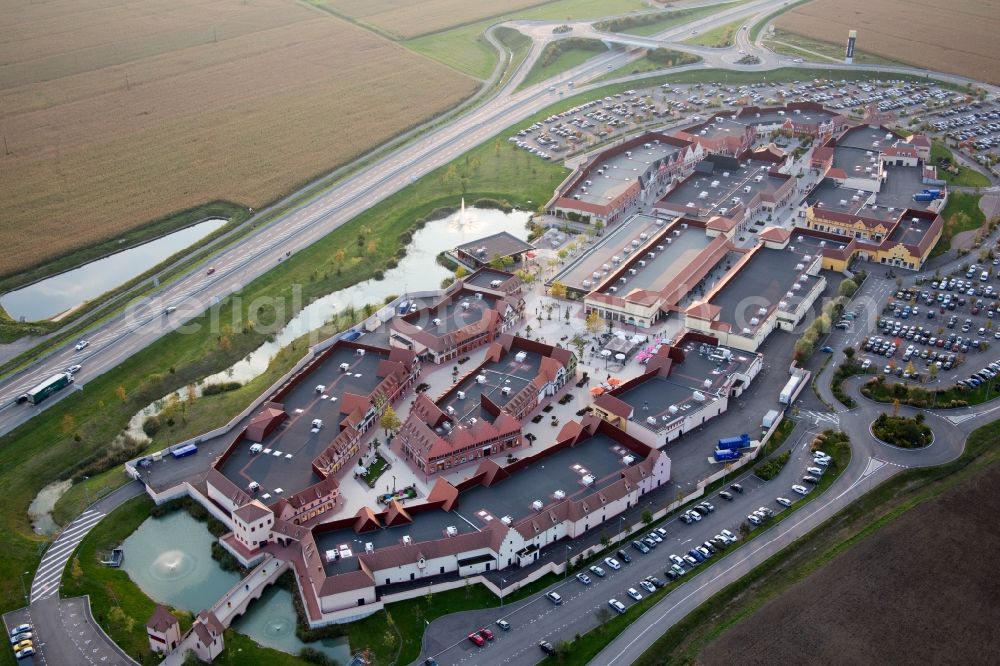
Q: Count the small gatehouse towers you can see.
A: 2